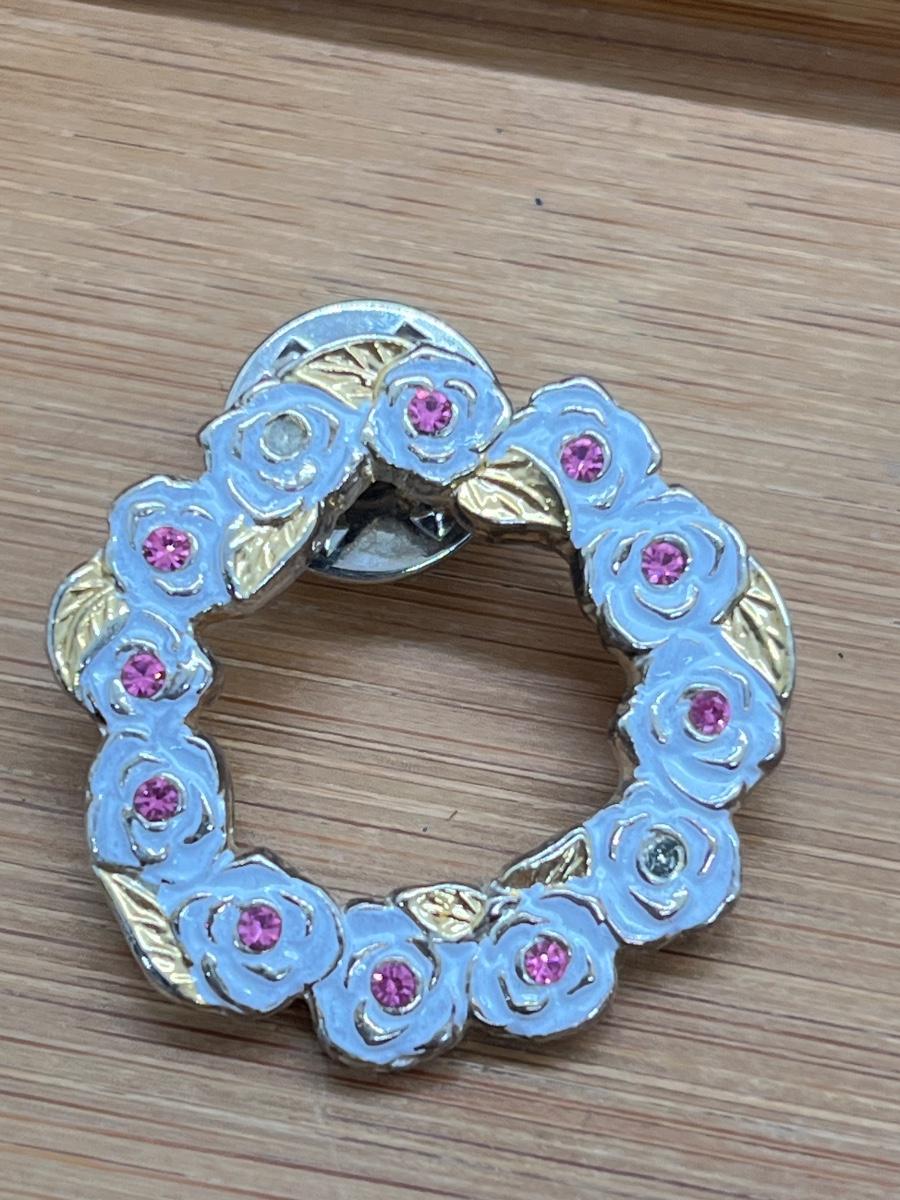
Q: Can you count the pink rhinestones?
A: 10